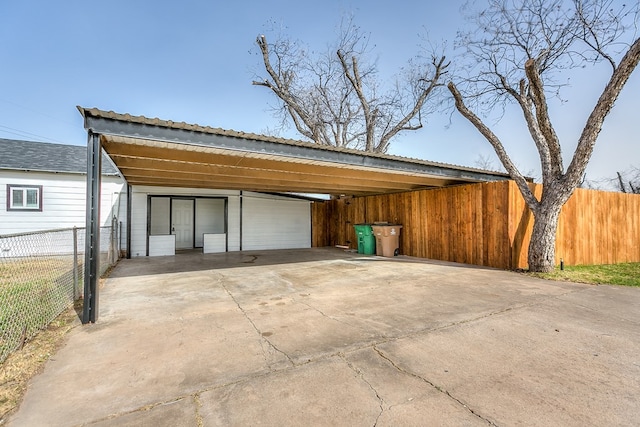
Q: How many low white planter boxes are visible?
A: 2